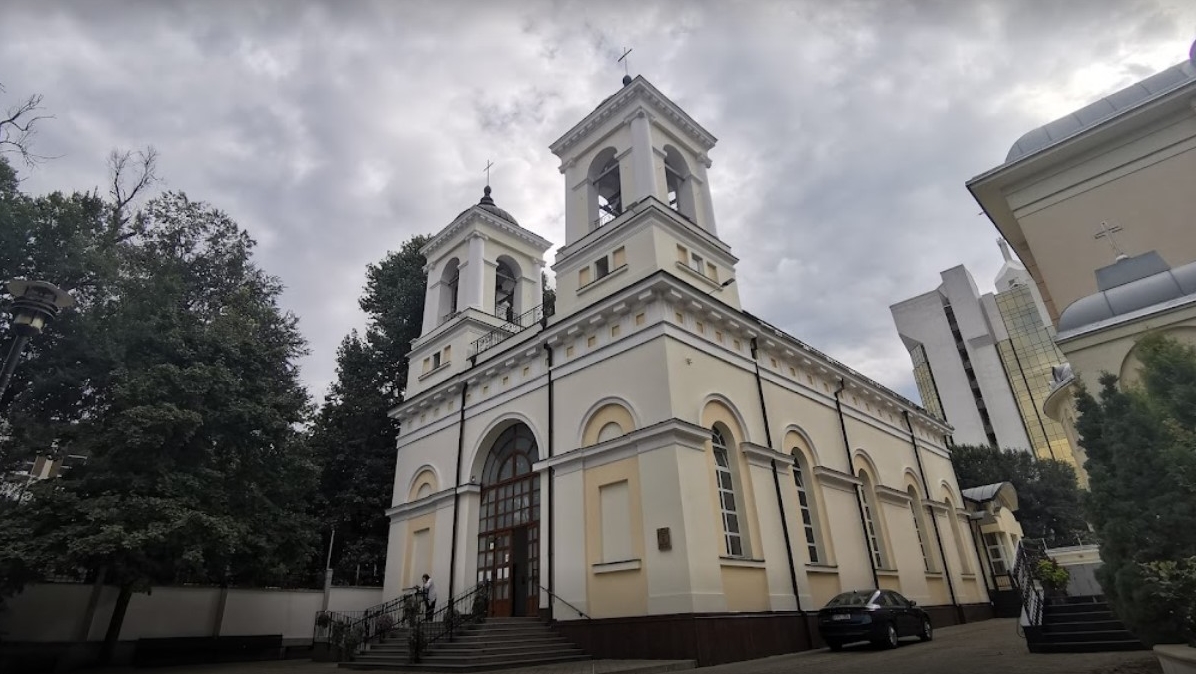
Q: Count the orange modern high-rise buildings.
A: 0